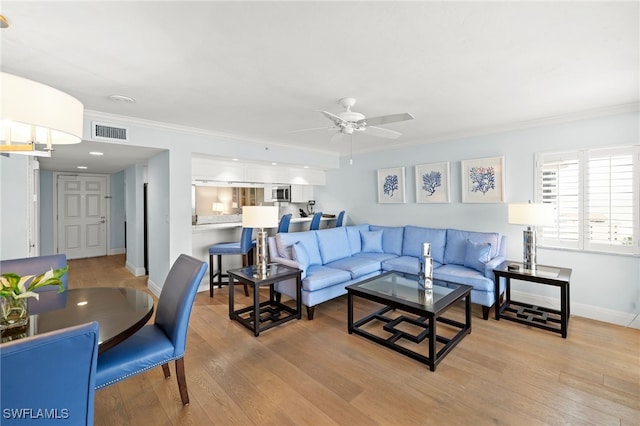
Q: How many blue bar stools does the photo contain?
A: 4